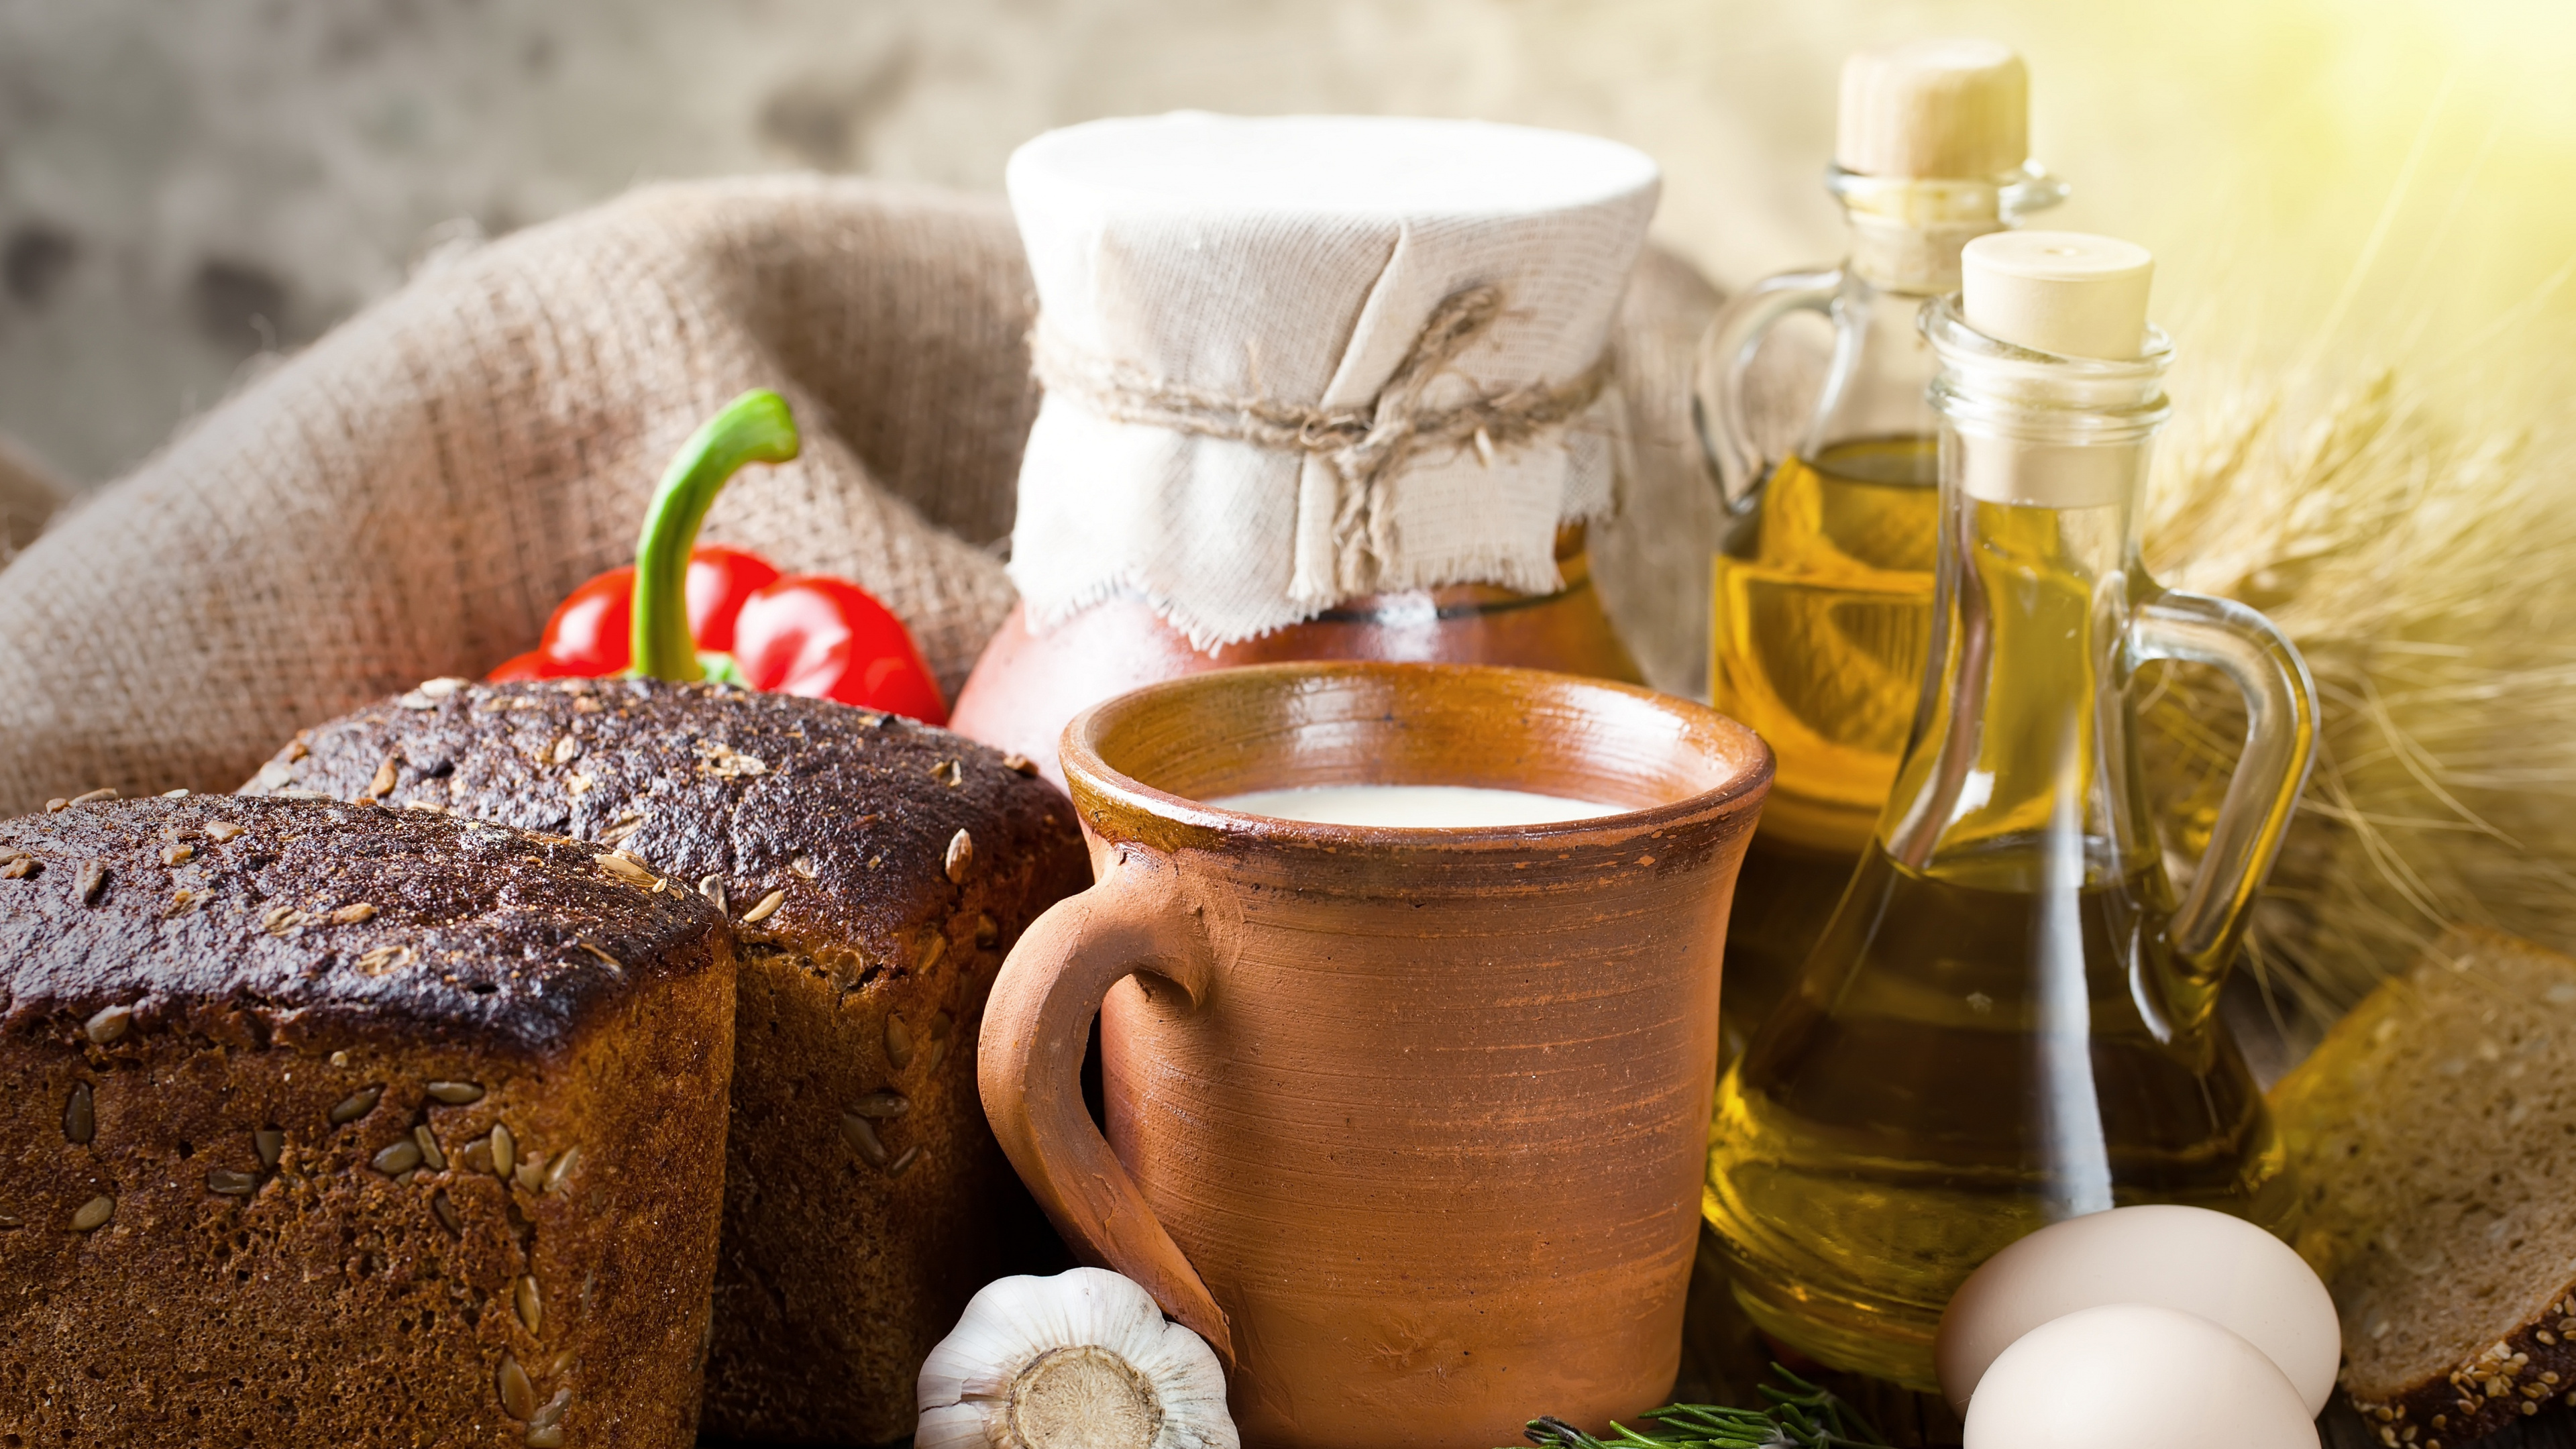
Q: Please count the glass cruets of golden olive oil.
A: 2